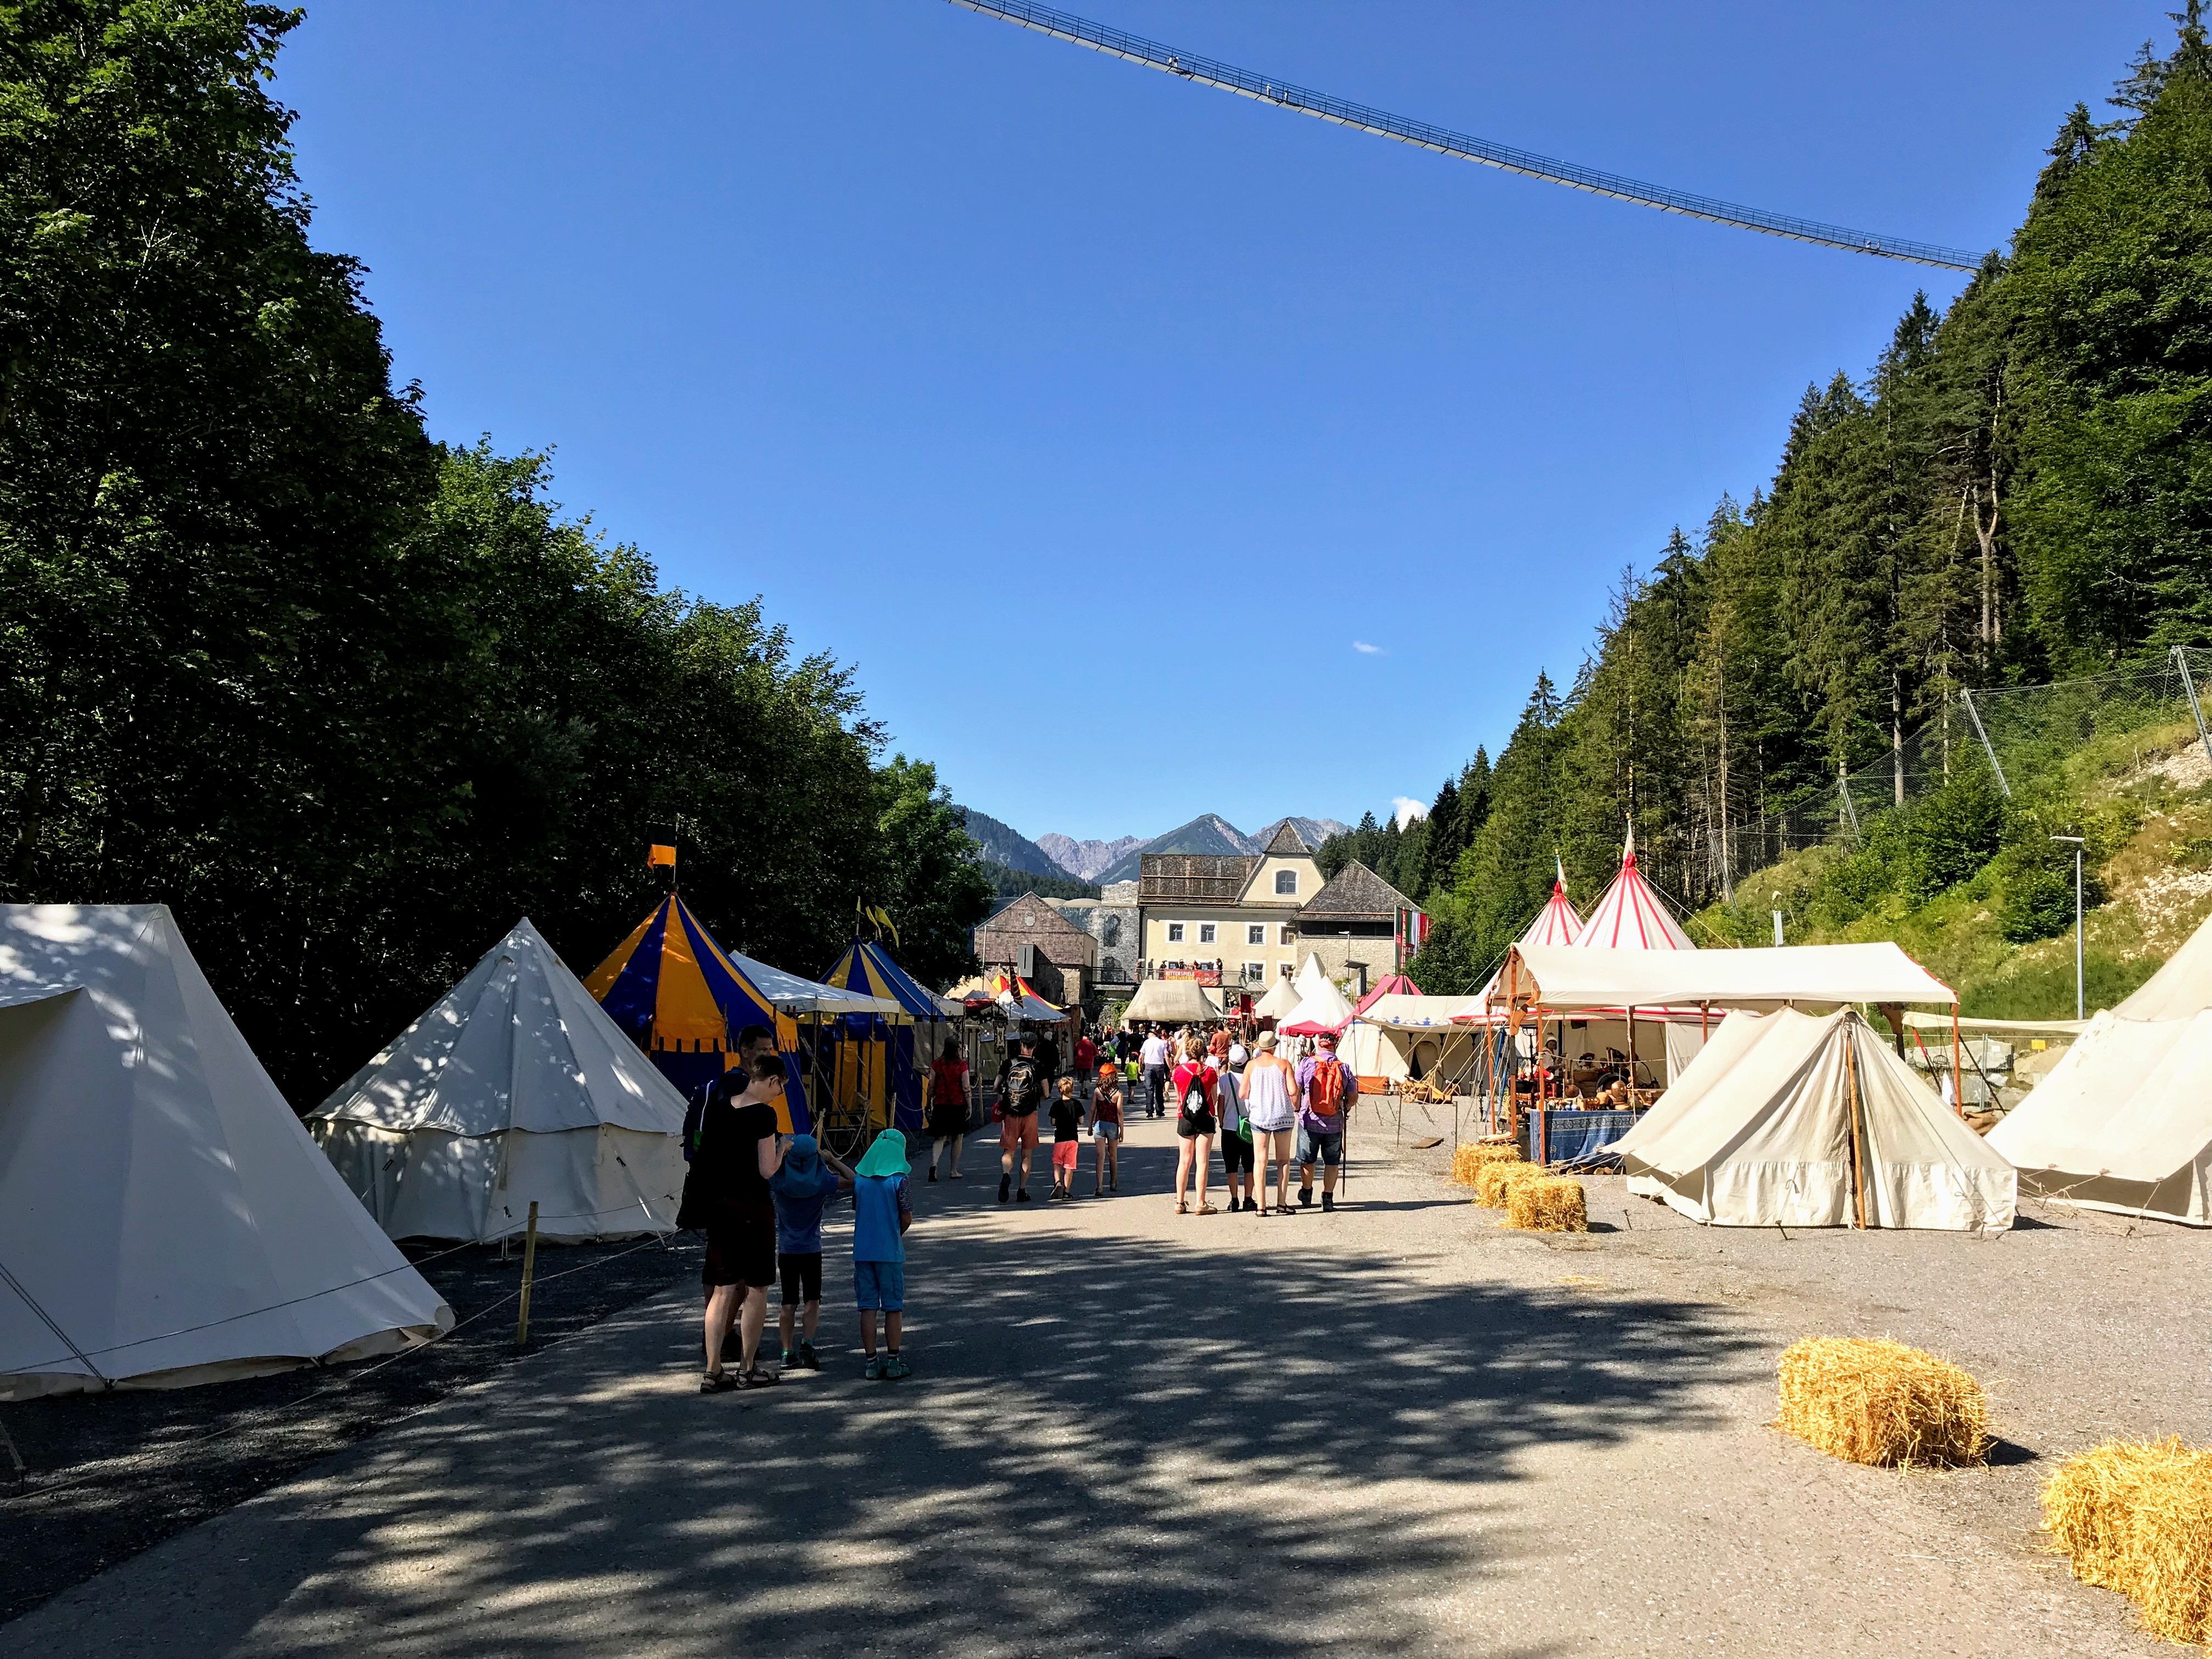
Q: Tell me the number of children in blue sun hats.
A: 2